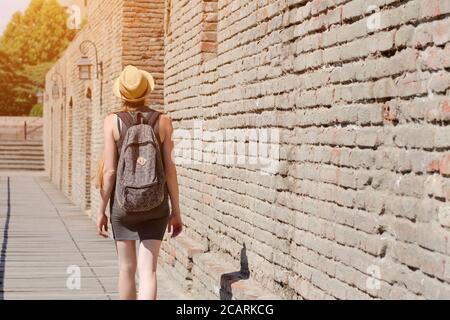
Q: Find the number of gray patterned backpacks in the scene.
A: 1